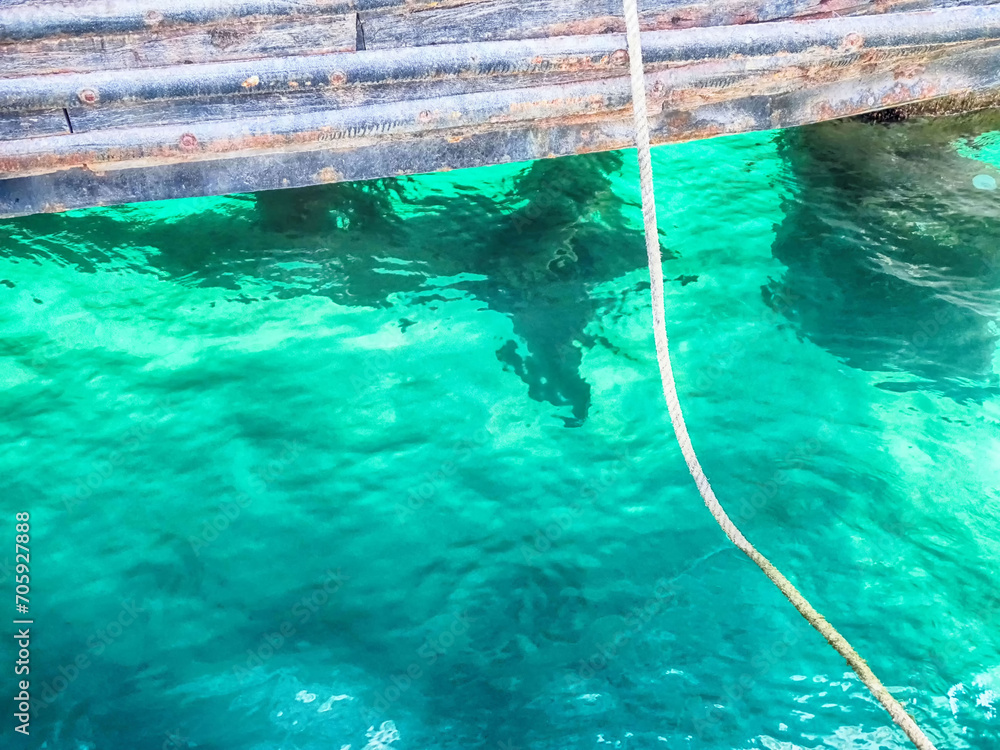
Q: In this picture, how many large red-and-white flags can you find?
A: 0